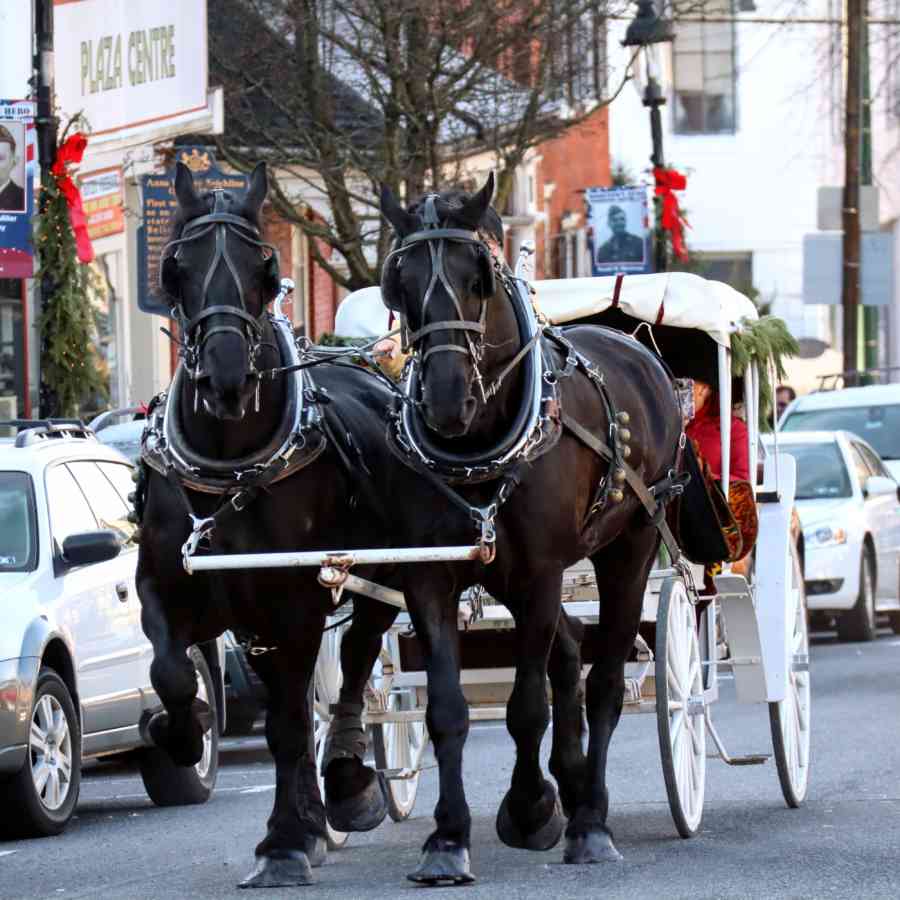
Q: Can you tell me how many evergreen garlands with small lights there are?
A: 1